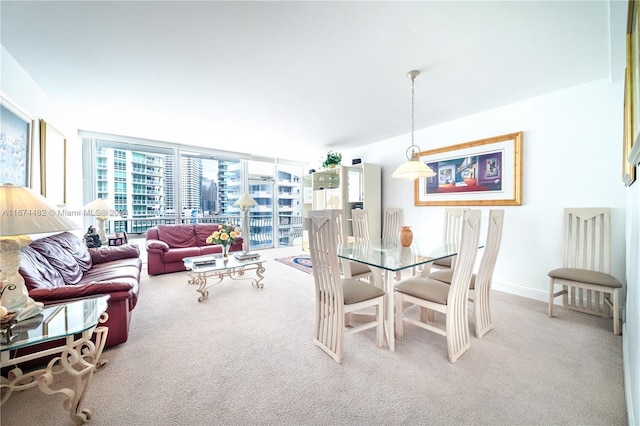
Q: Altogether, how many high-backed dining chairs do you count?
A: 8